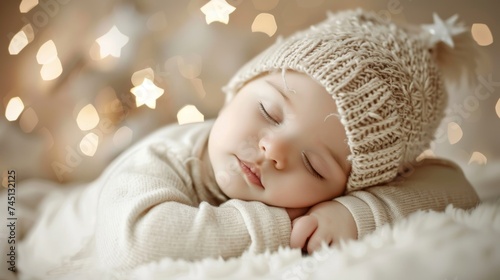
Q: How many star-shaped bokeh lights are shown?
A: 3